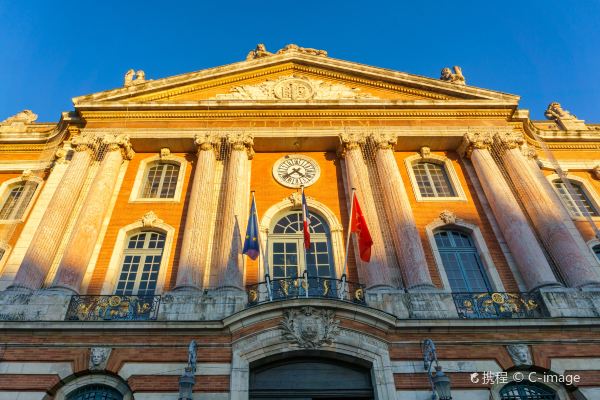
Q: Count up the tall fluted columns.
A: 8